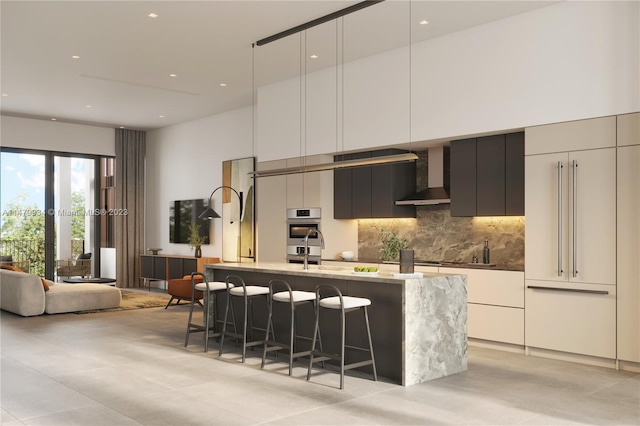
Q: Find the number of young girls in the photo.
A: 0